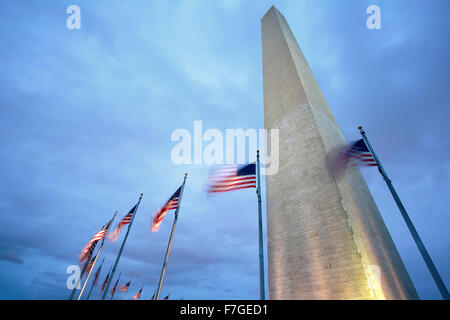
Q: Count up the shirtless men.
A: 0